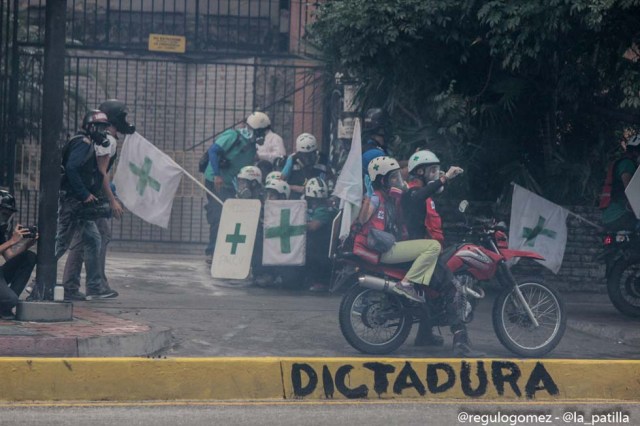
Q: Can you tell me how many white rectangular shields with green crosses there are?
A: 2